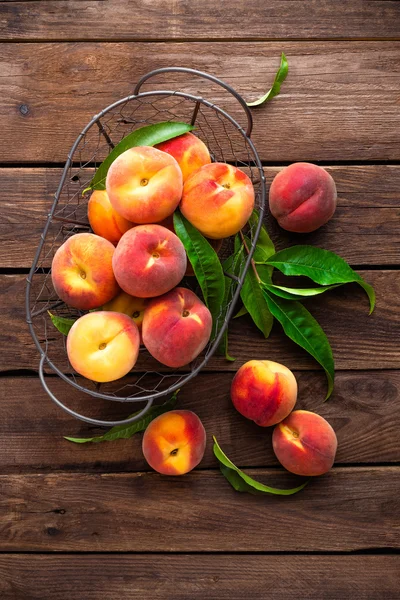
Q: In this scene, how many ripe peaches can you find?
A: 13